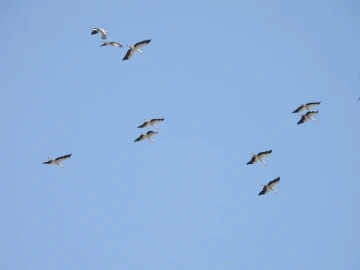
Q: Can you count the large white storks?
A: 10